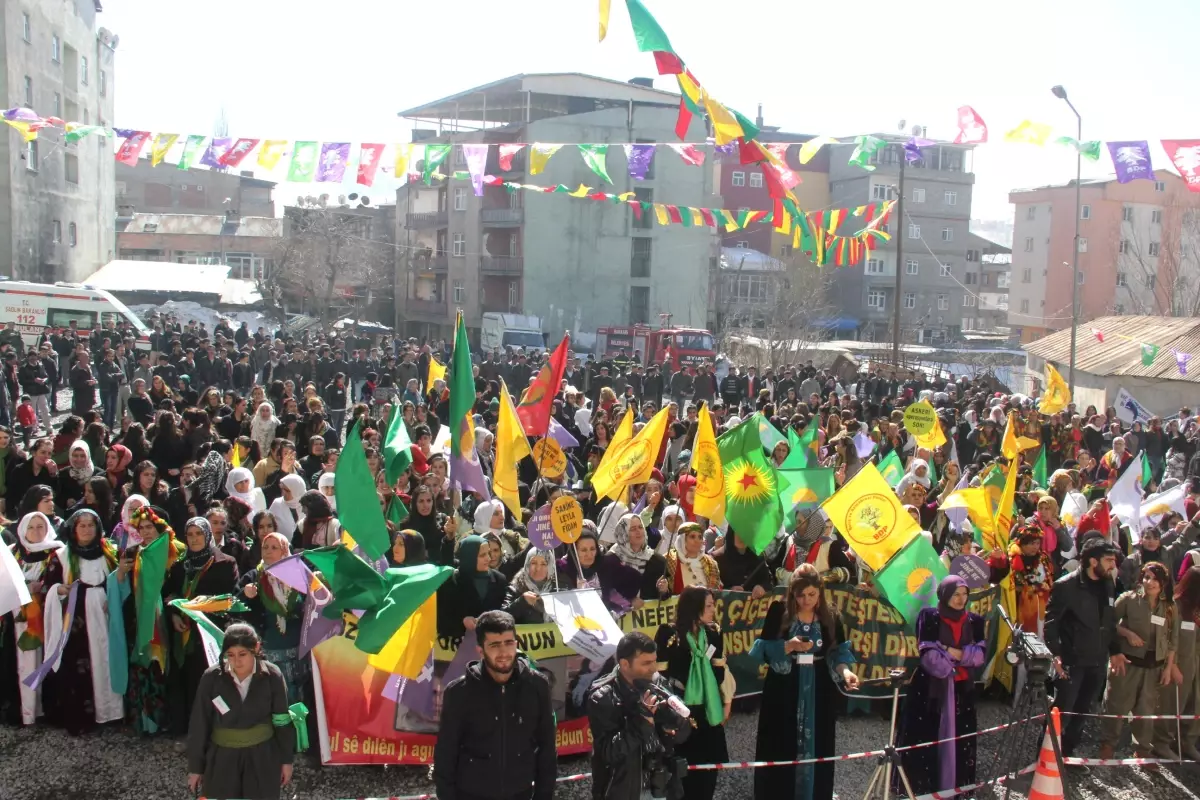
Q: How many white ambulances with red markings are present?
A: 1